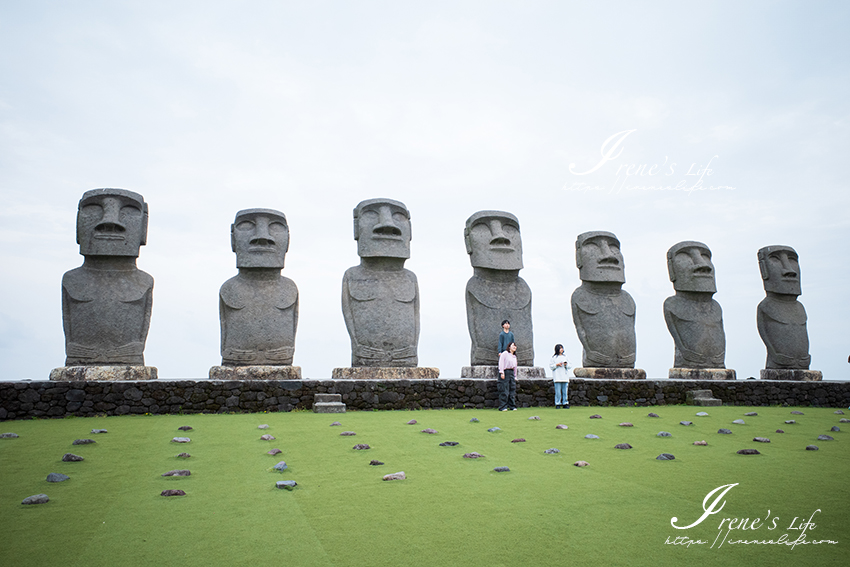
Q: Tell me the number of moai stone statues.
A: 7